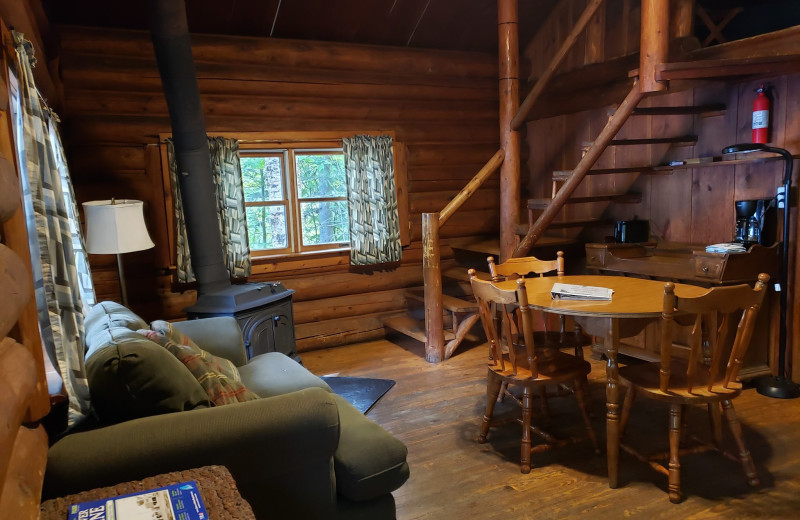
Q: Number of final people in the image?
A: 0